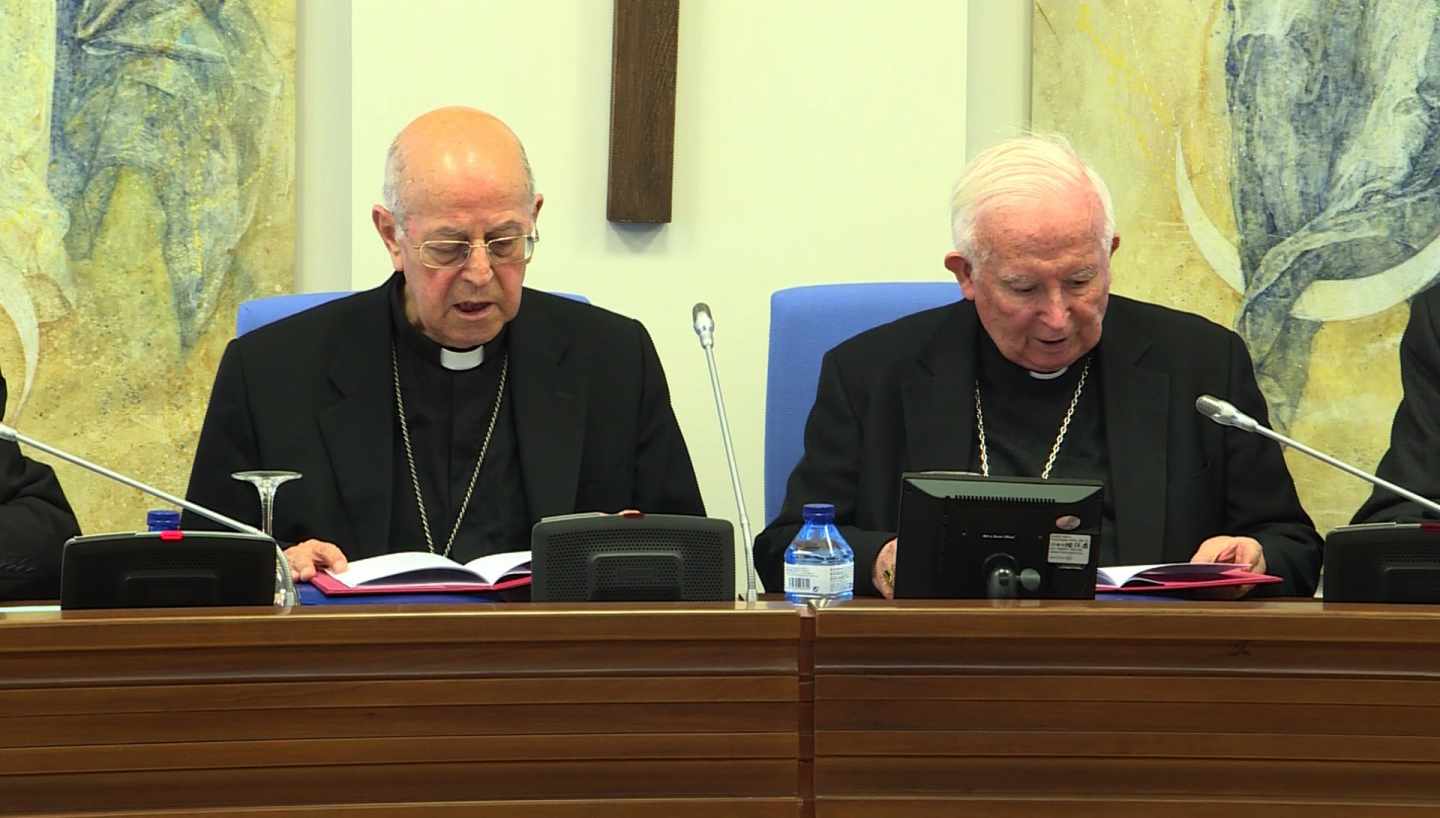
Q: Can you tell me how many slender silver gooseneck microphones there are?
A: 3